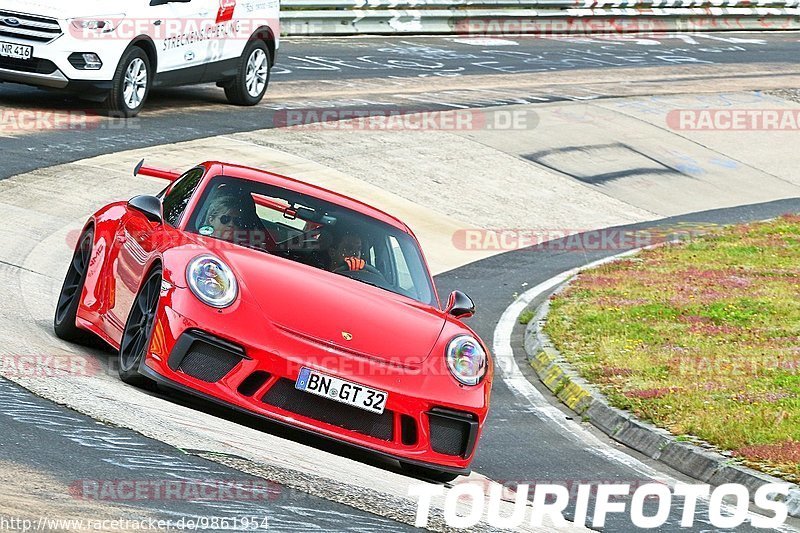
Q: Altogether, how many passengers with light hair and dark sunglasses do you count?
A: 1